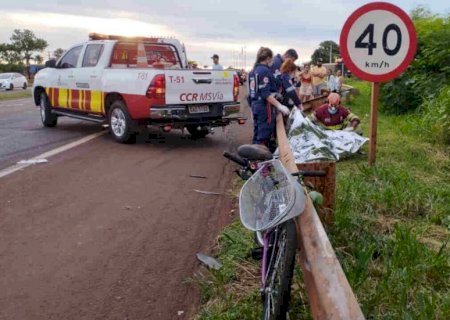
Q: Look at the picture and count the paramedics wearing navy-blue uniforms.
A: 3